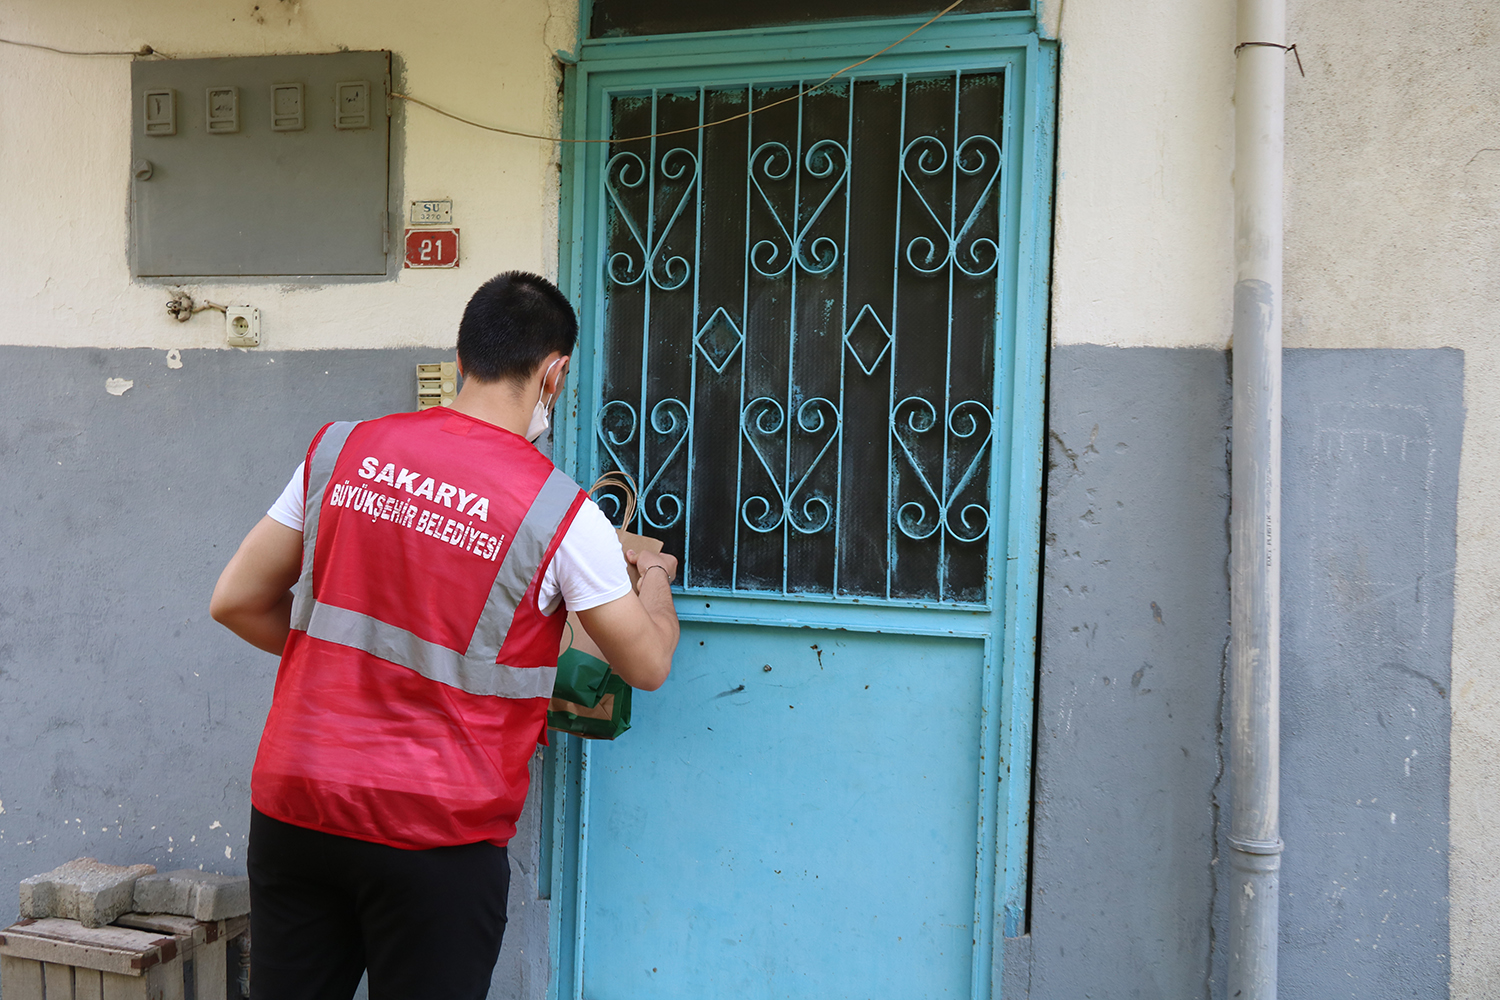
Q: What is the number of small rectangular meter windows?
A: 4